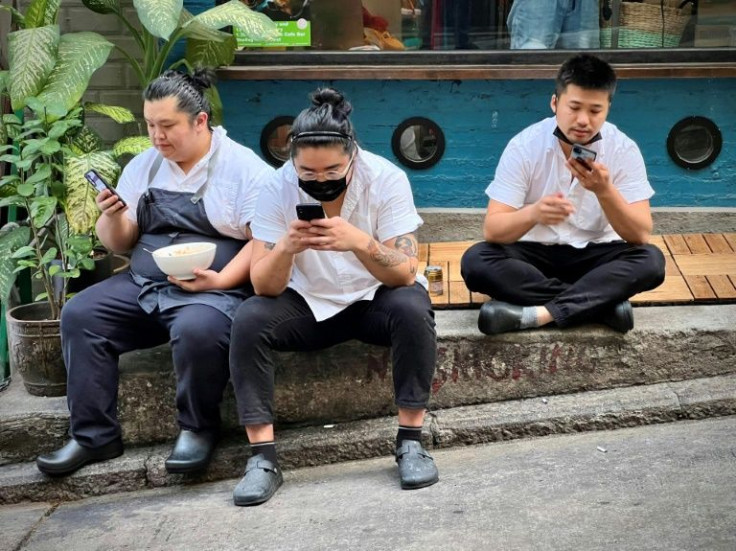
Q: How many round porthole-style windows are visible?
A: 3